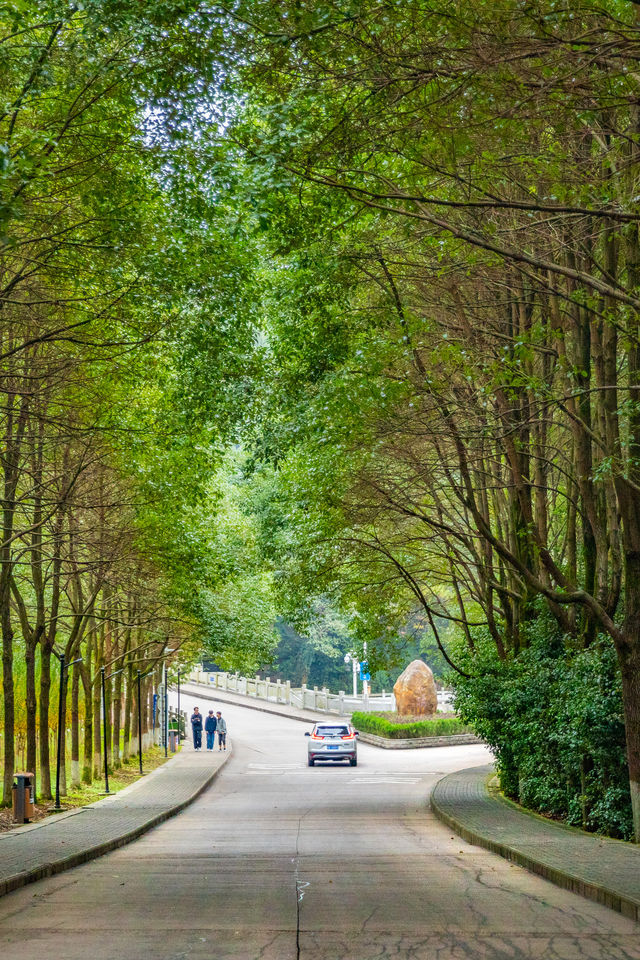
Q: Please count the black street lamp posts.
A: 5